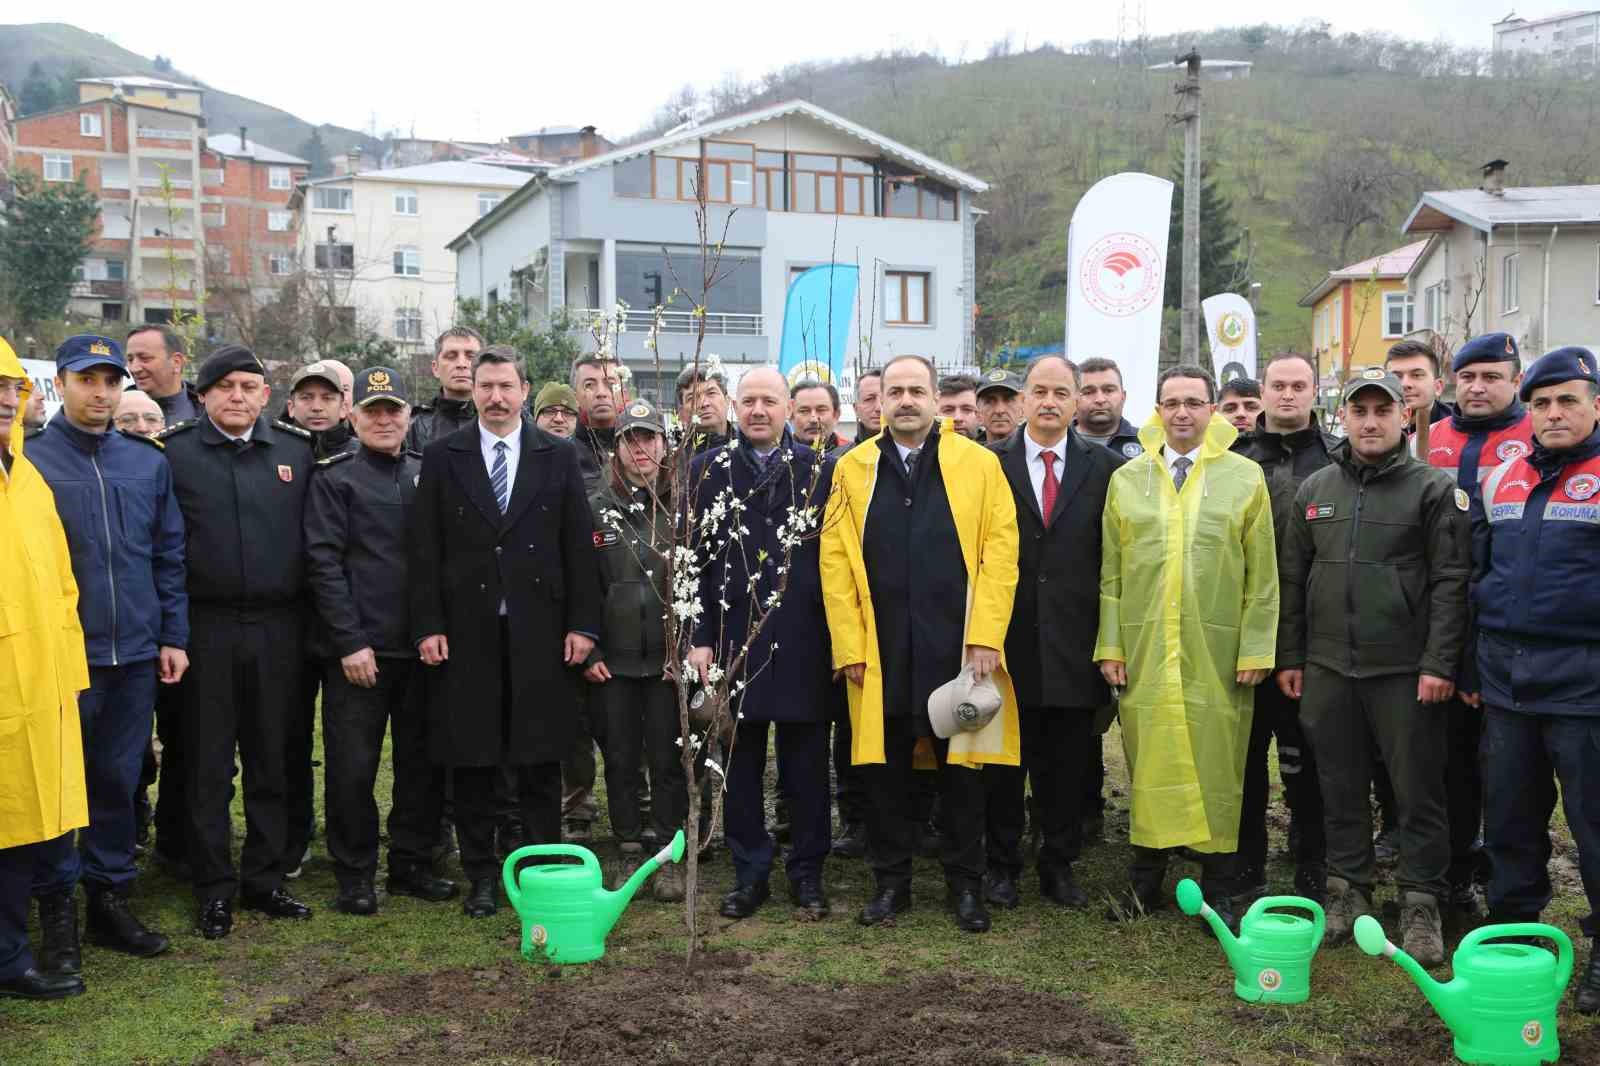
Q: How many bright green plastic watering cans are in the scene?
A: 3